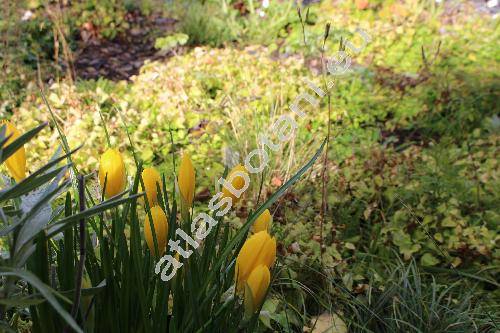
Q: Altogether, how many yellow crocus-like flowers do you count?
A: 9